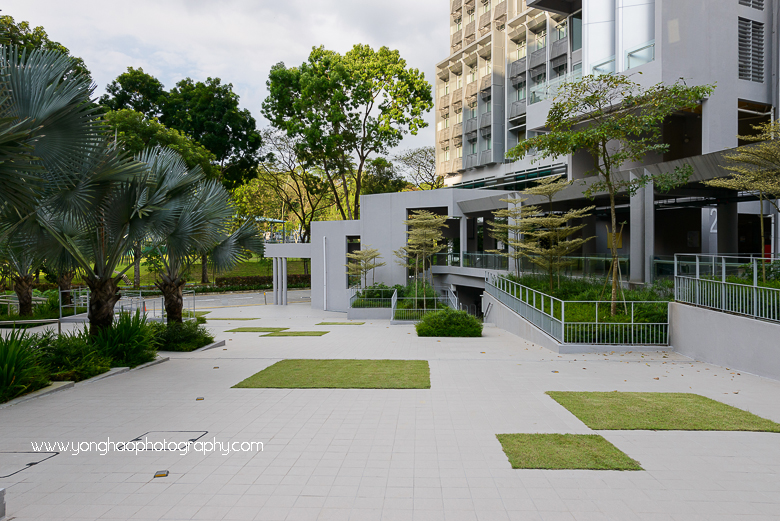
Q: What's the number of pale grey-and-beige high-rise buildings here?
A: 1